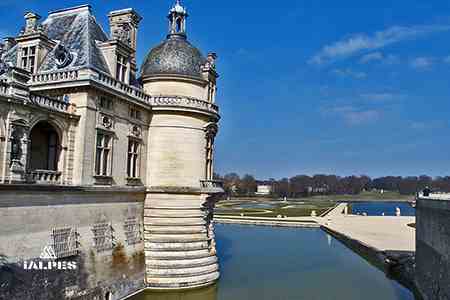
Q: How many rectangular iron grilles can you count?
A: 3